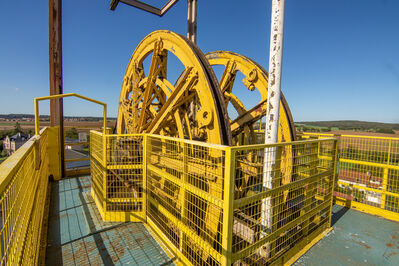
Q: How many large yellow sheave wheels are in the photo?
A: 2